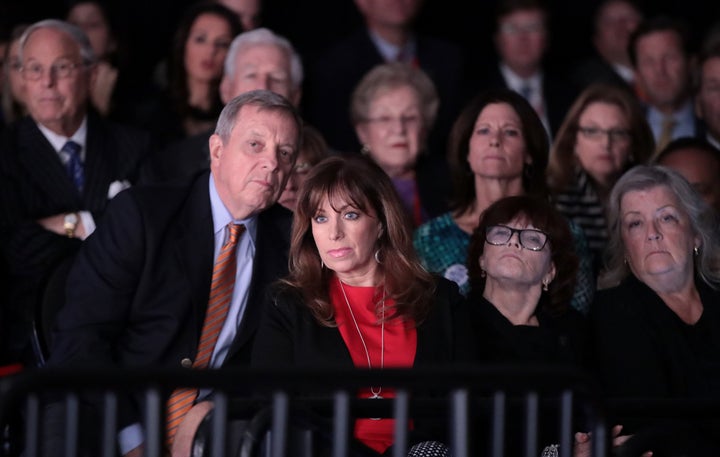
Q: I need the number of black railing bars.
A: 13